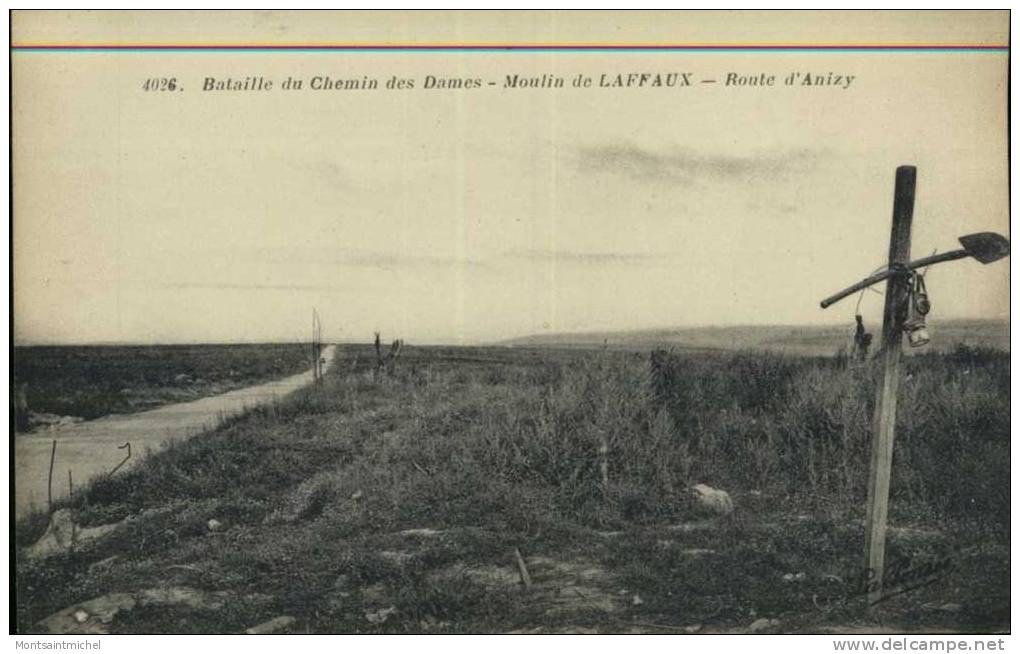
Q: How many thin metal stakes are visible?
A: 3